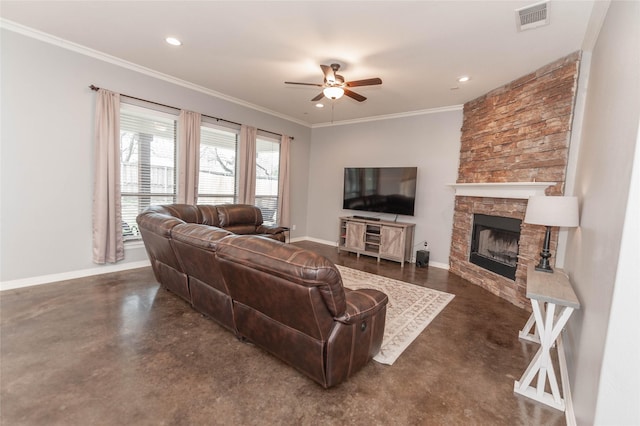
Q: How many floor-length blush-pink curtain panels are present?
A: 4